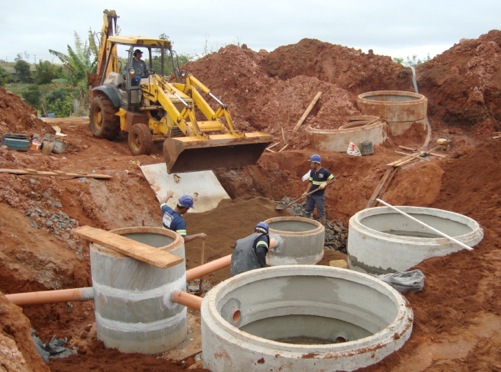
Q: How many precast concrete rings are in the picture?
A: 6